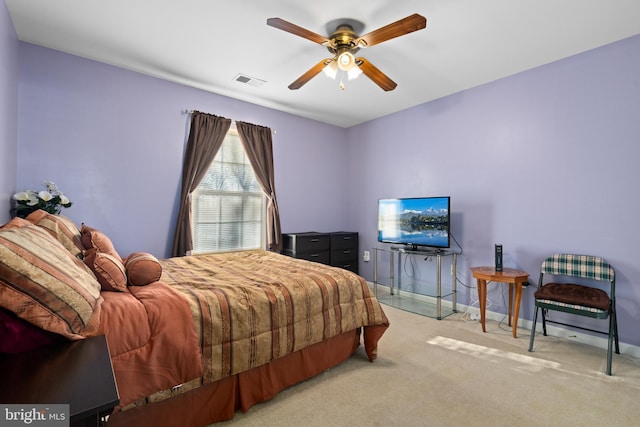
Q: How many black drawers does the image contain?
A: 5